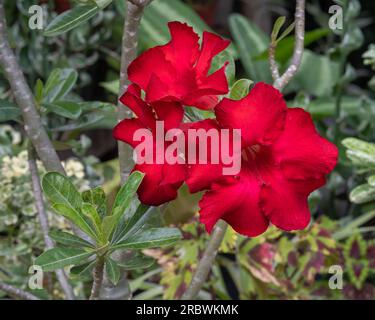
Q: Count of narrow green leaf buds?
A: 2